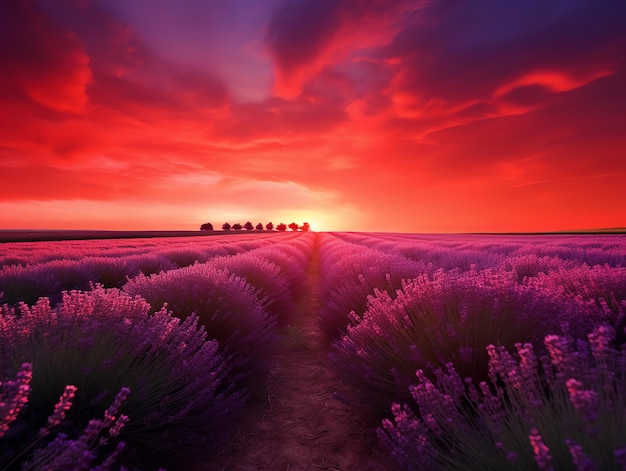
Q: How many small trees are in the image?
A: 9